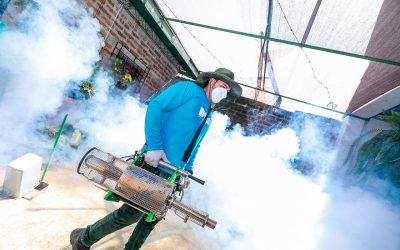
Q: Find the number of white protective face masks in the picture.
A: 1